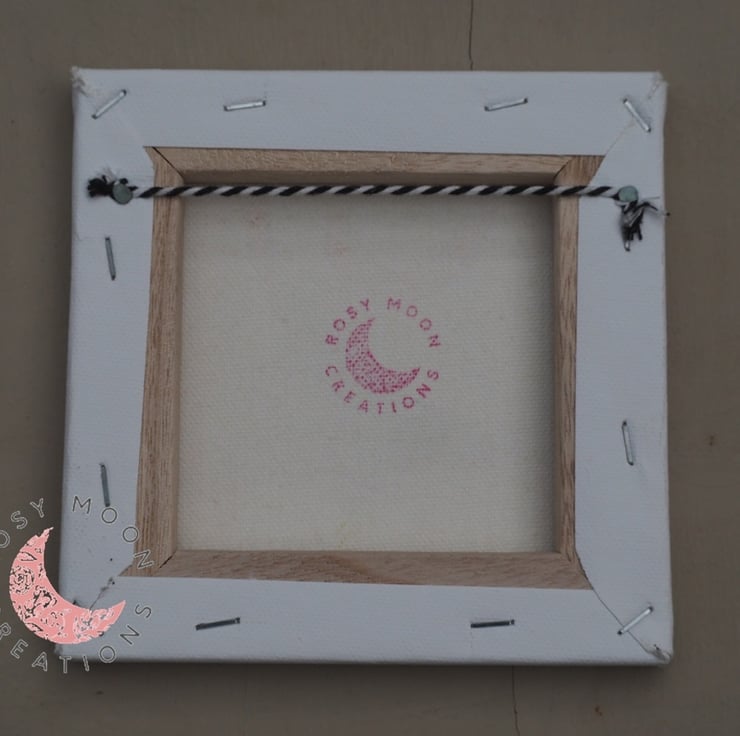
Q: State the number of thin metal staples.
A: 11